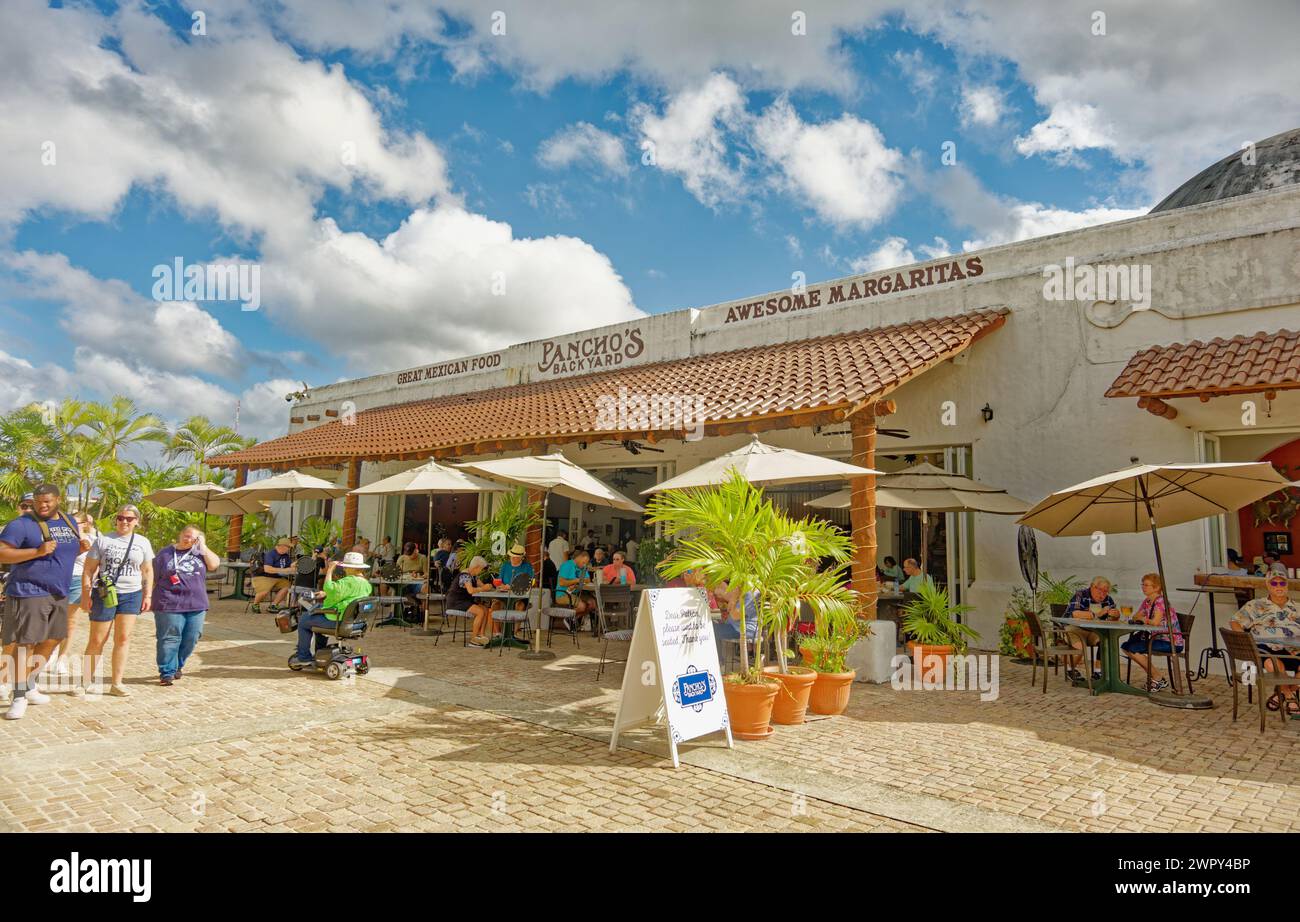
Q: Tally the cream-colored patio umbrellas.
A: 7